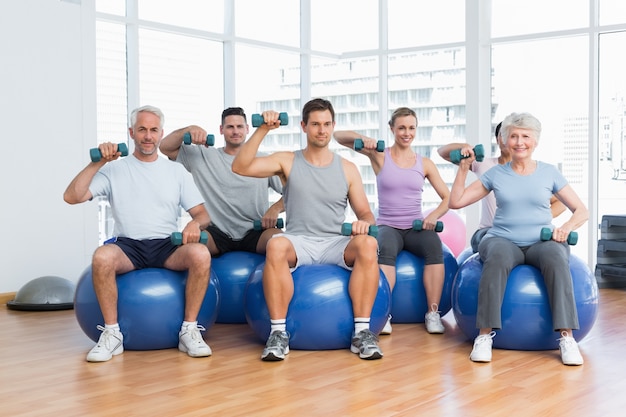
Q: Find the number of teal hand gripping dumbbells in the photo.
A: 10